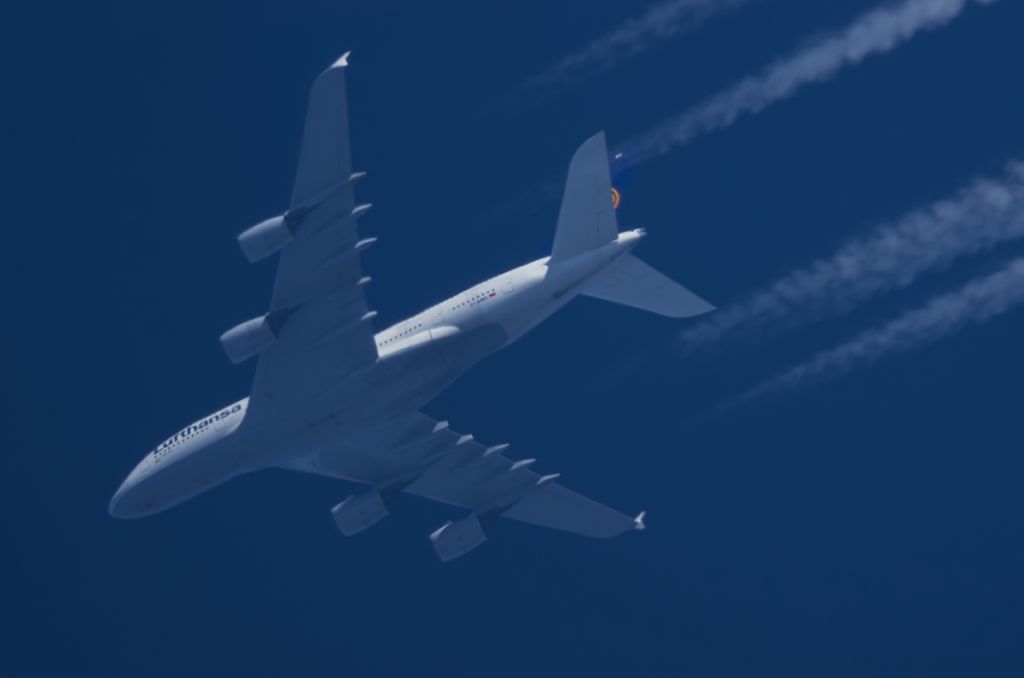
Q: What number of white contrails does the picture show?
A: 4